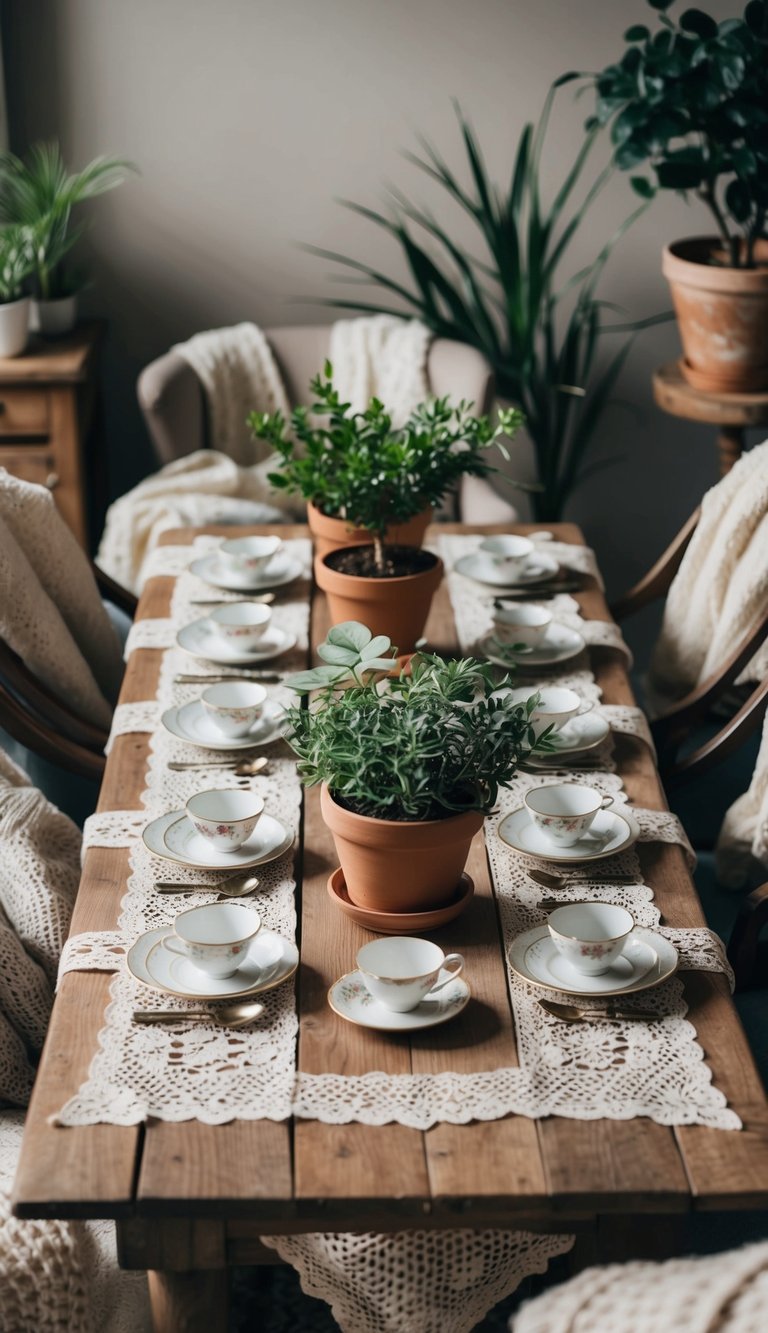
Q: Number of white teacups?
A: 11